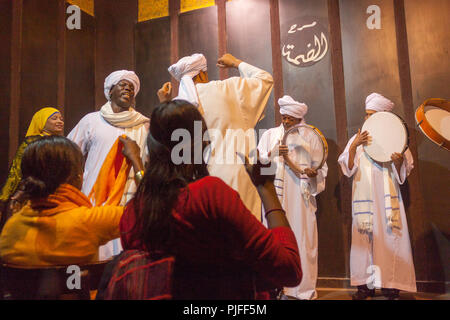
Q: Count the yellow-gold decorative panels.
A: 3